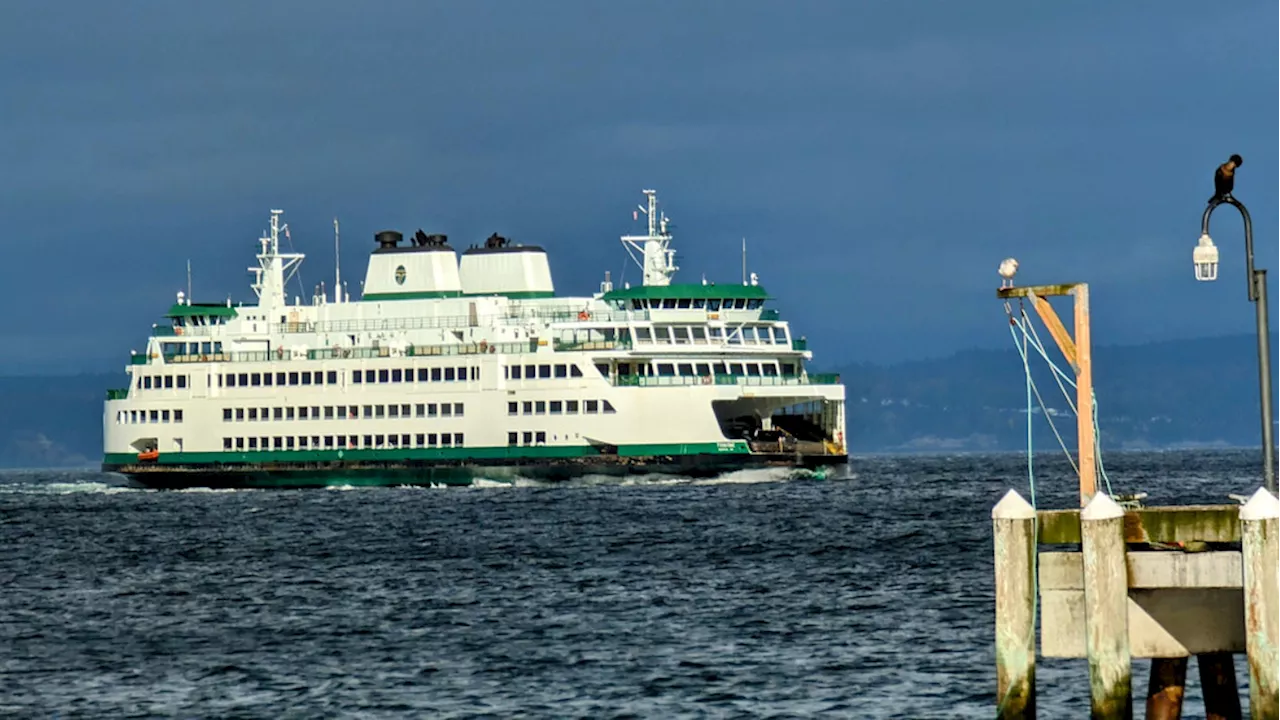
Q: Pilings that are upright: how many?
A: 3